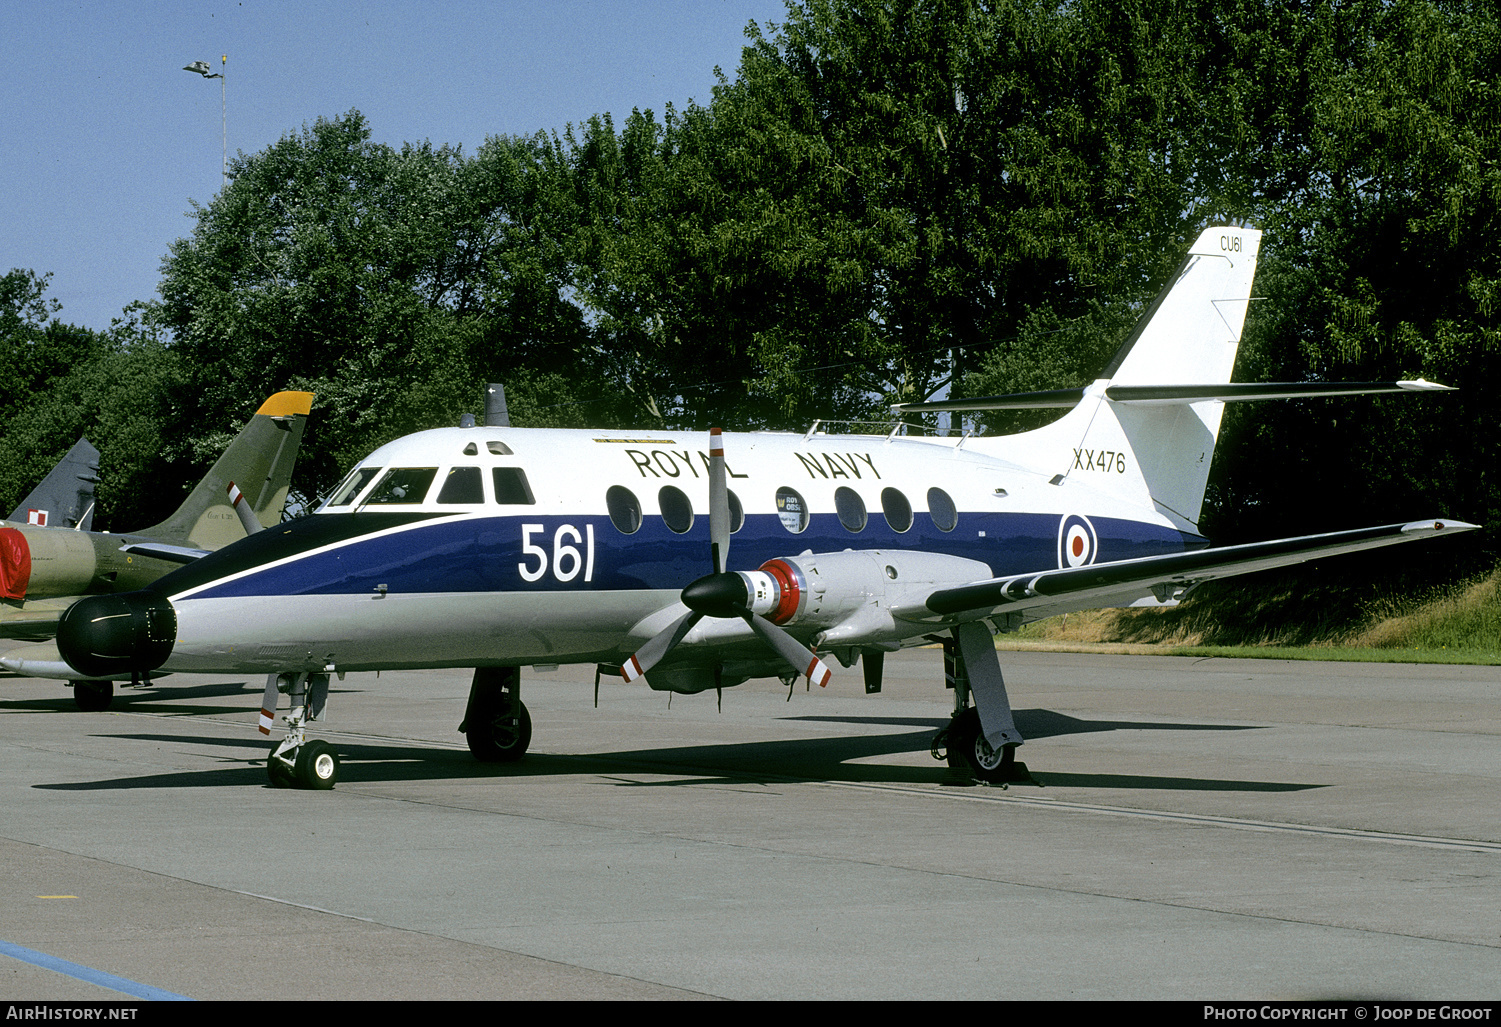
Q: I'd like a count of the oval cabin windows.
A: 7